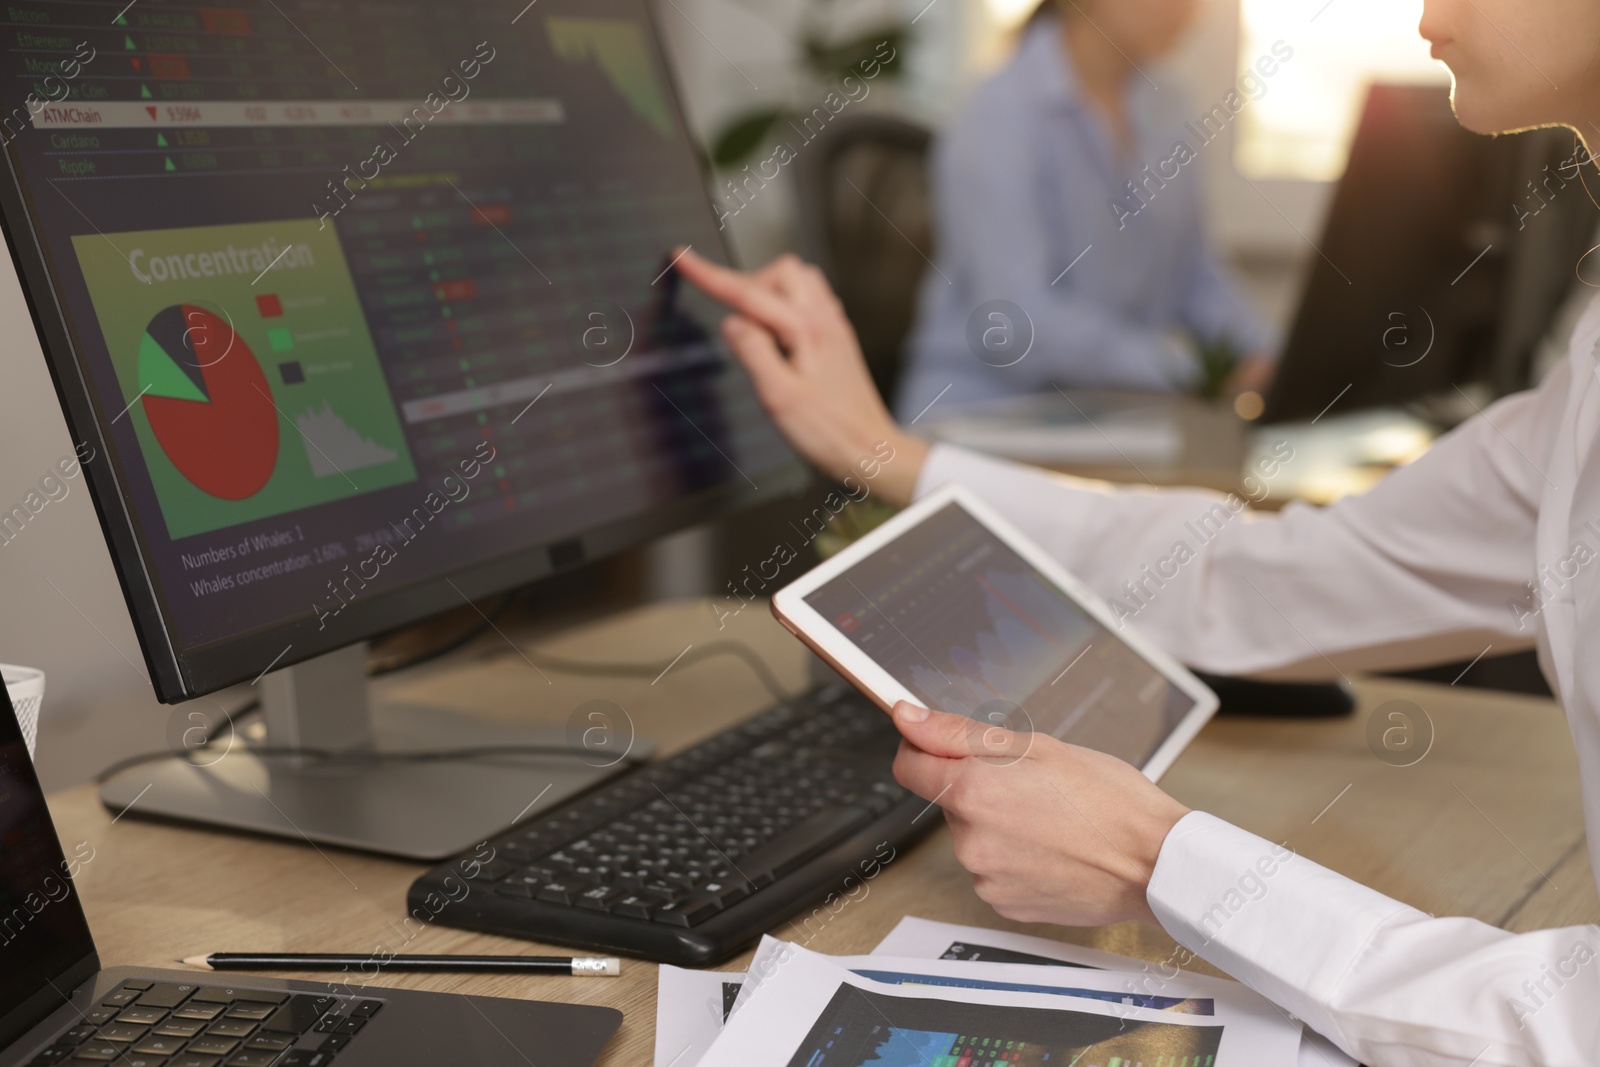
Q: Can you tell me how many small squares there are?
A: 3